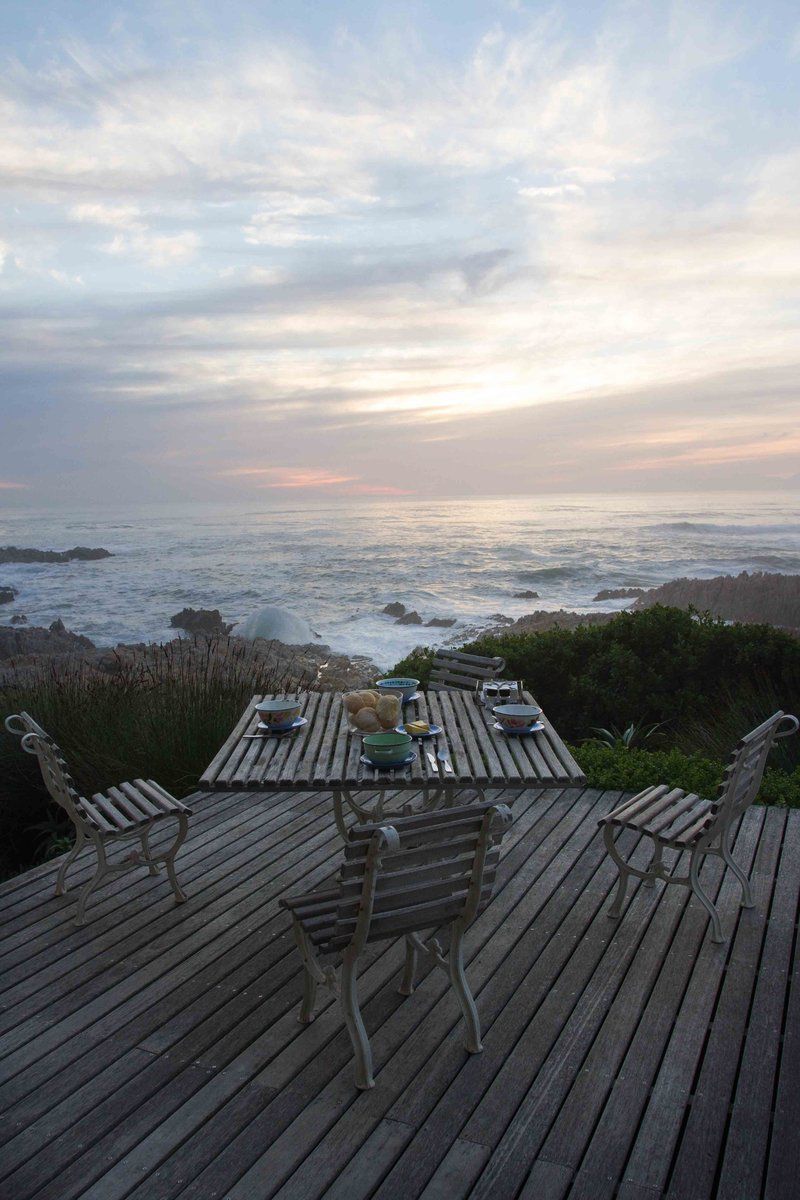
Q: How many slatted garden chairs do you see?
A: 4